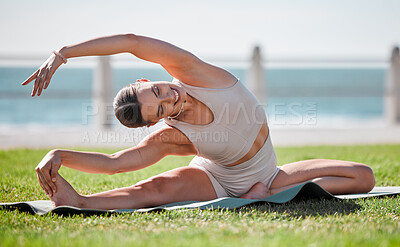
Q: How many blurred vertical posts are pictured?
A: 3